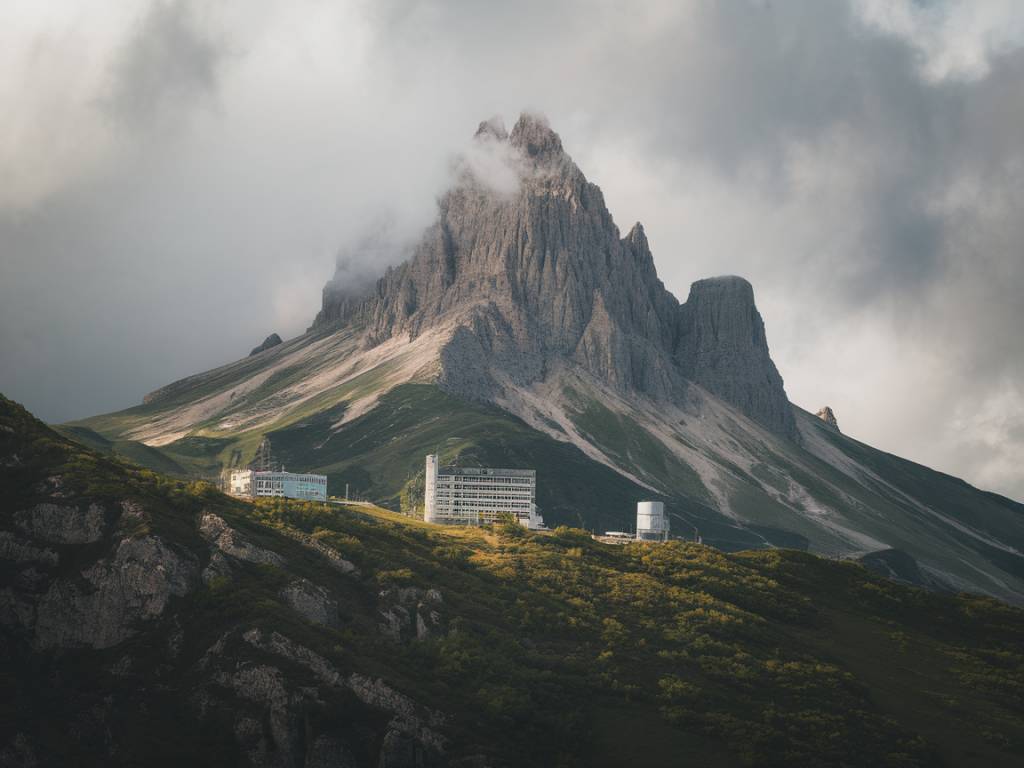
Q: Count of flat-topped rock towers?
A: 1